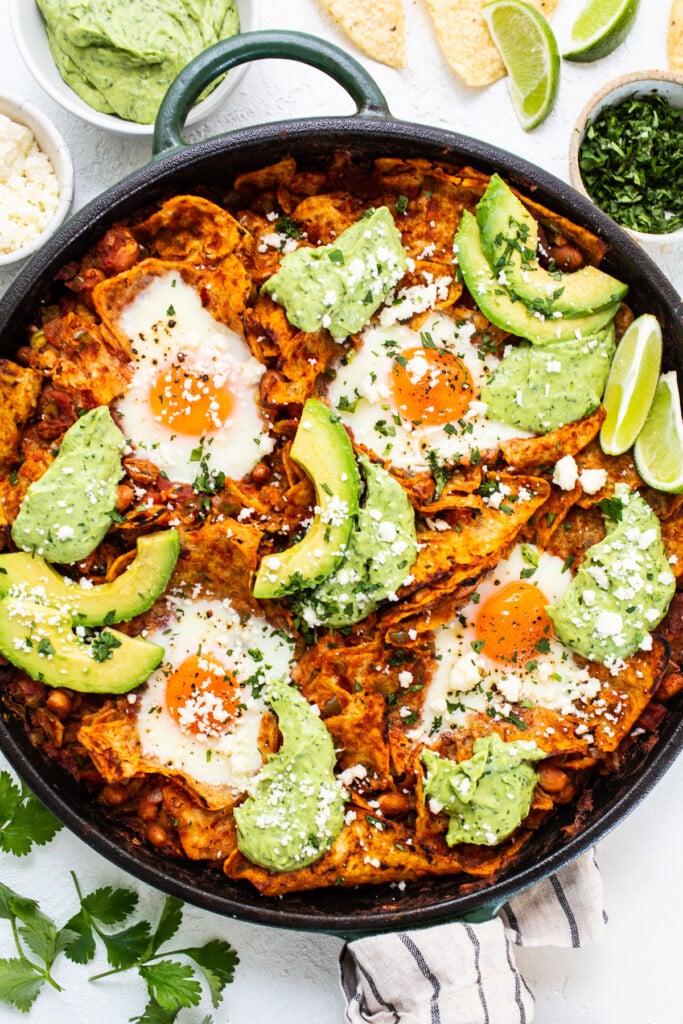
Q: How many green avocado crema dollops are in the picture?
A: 7